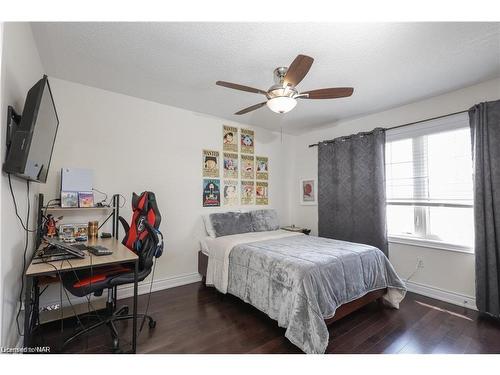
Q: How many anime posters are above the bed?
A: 10